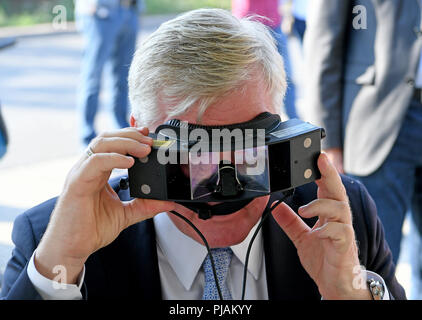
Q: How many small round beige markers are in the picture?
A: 4